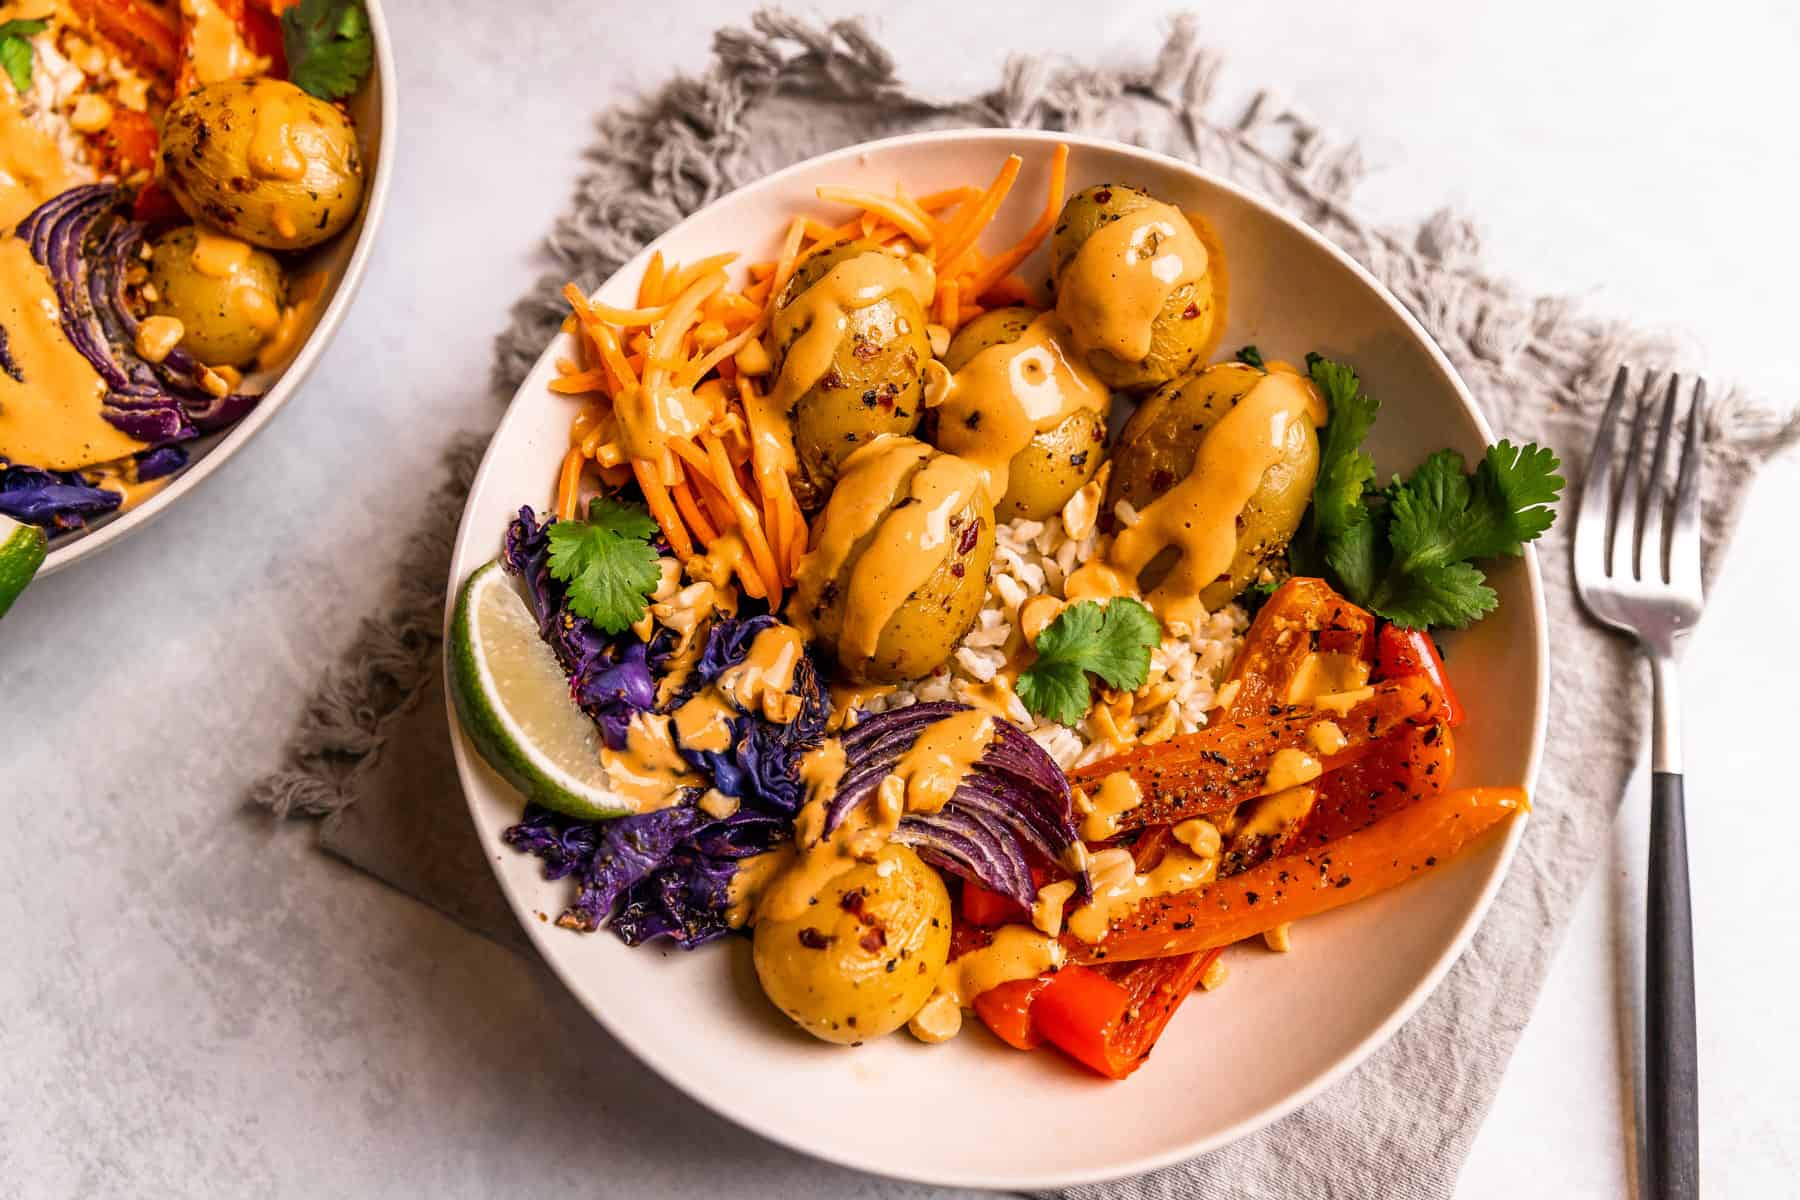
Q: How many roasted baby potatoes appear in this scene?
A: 8